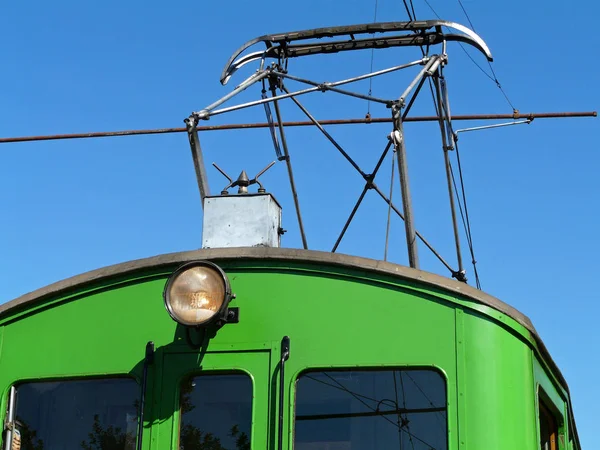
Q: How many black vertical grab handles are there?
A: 2